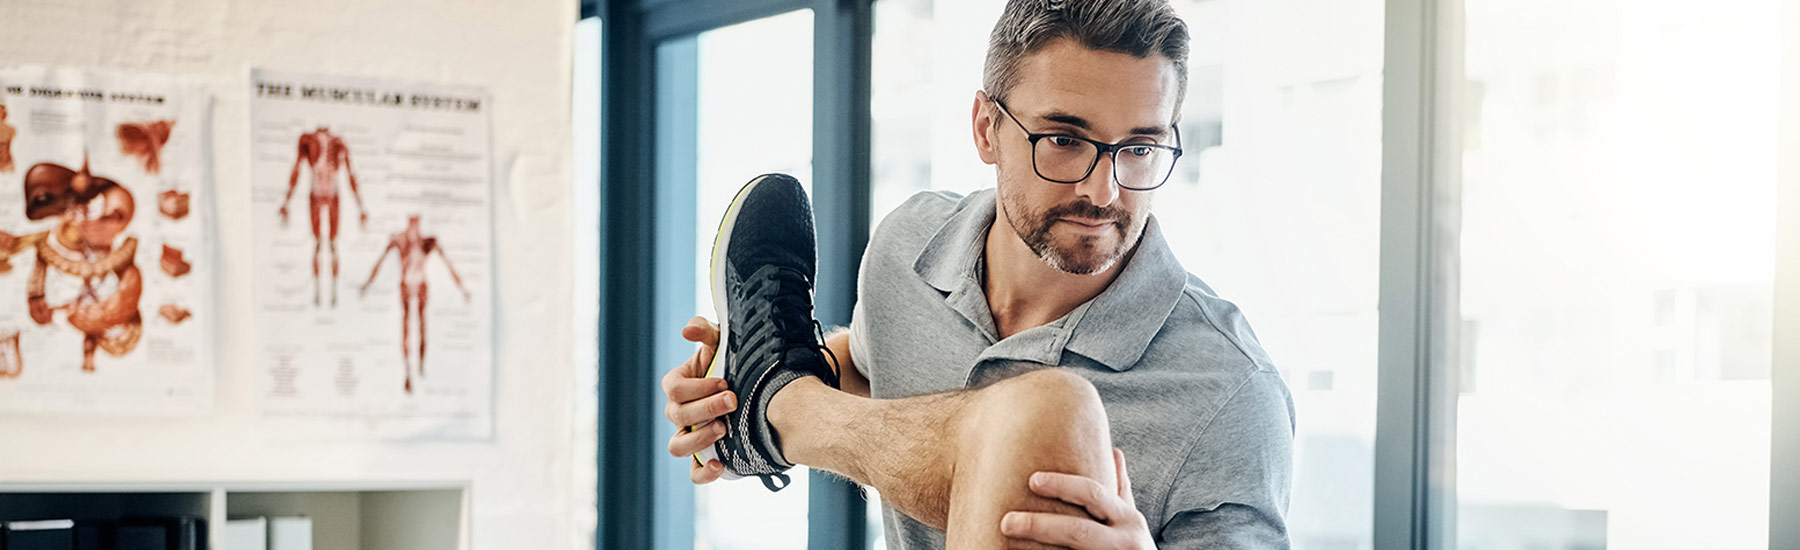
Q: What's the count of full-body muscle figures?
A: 2